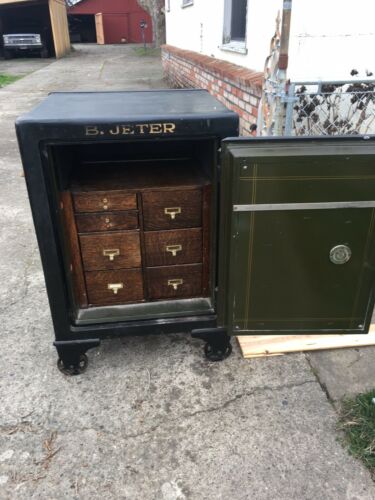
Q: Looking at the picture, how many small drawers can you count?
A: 2